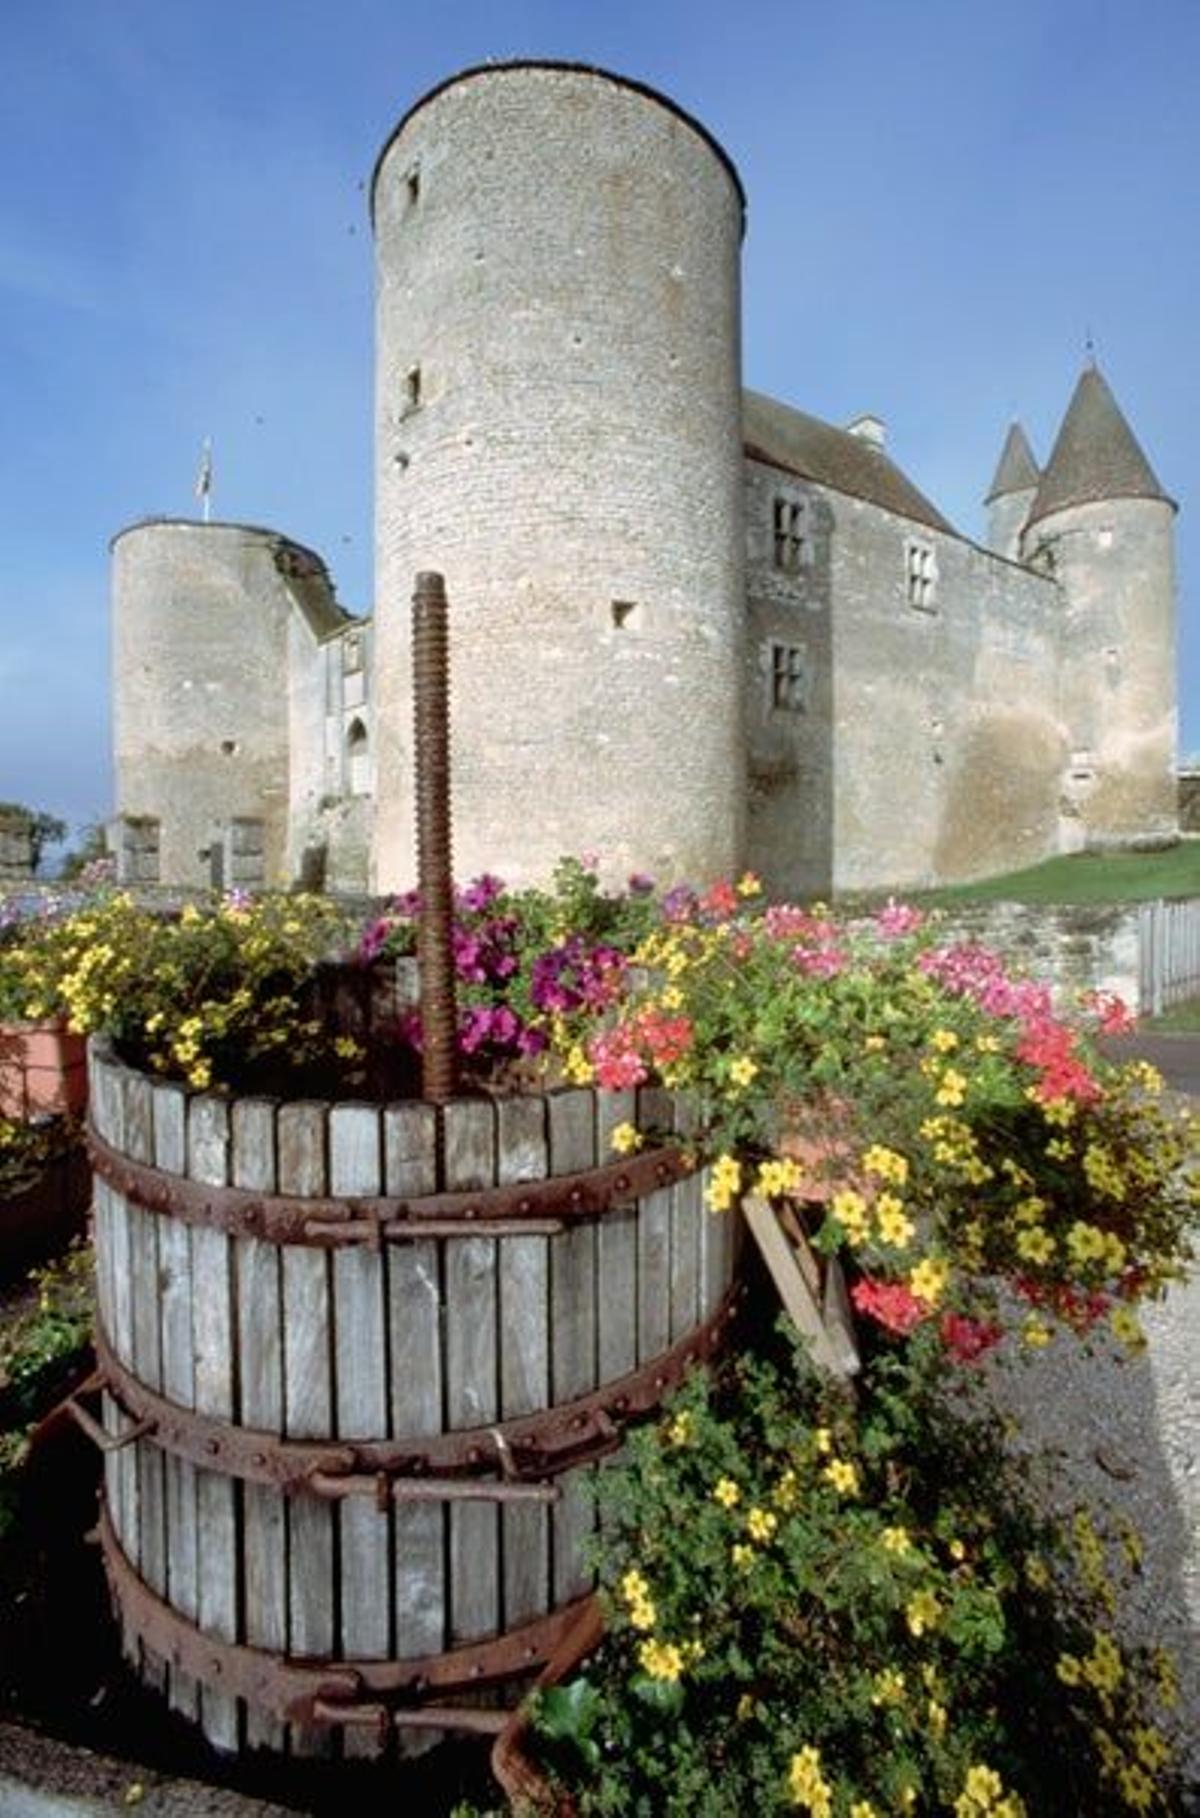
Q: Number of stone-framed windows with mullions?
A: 3